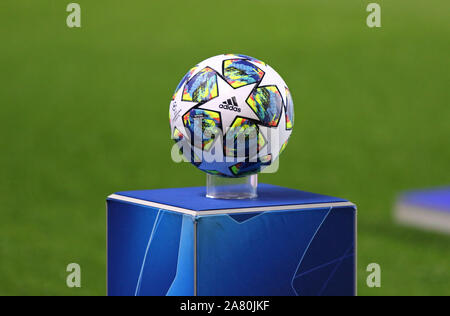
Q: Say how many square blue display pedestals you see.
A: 1